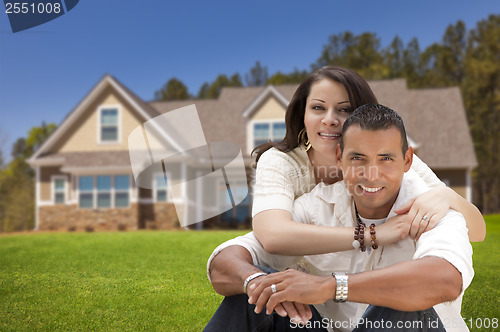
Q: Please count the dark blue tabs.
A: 2